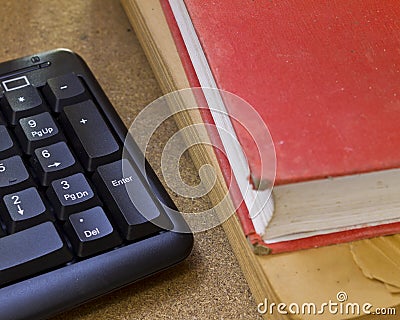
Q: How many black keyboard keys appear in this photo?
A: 12